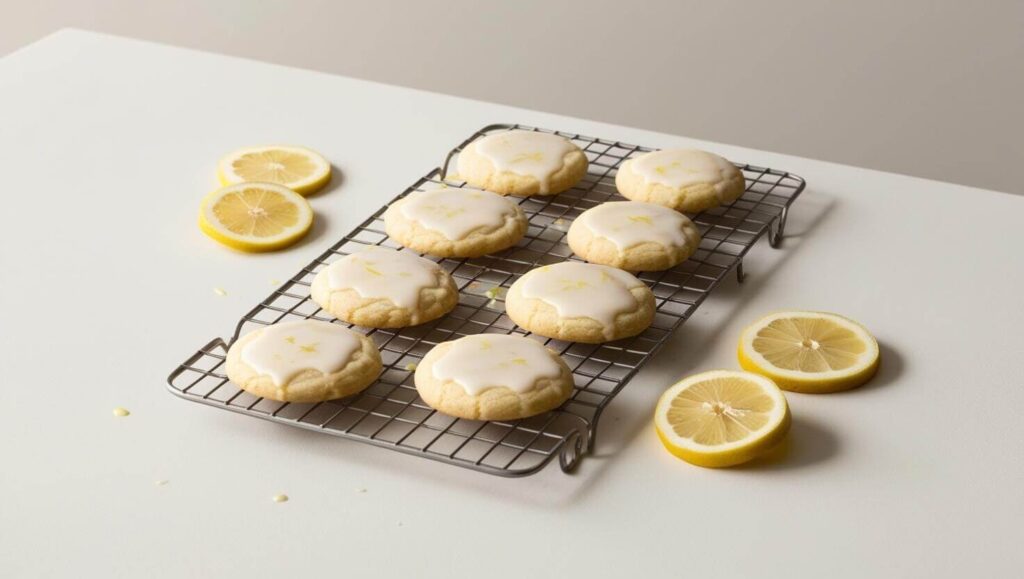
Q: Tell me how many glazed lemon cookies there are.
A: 8